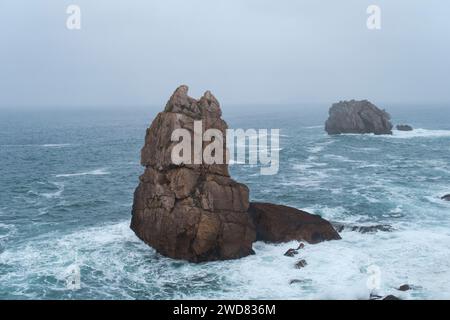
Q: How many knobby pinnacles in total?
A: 2